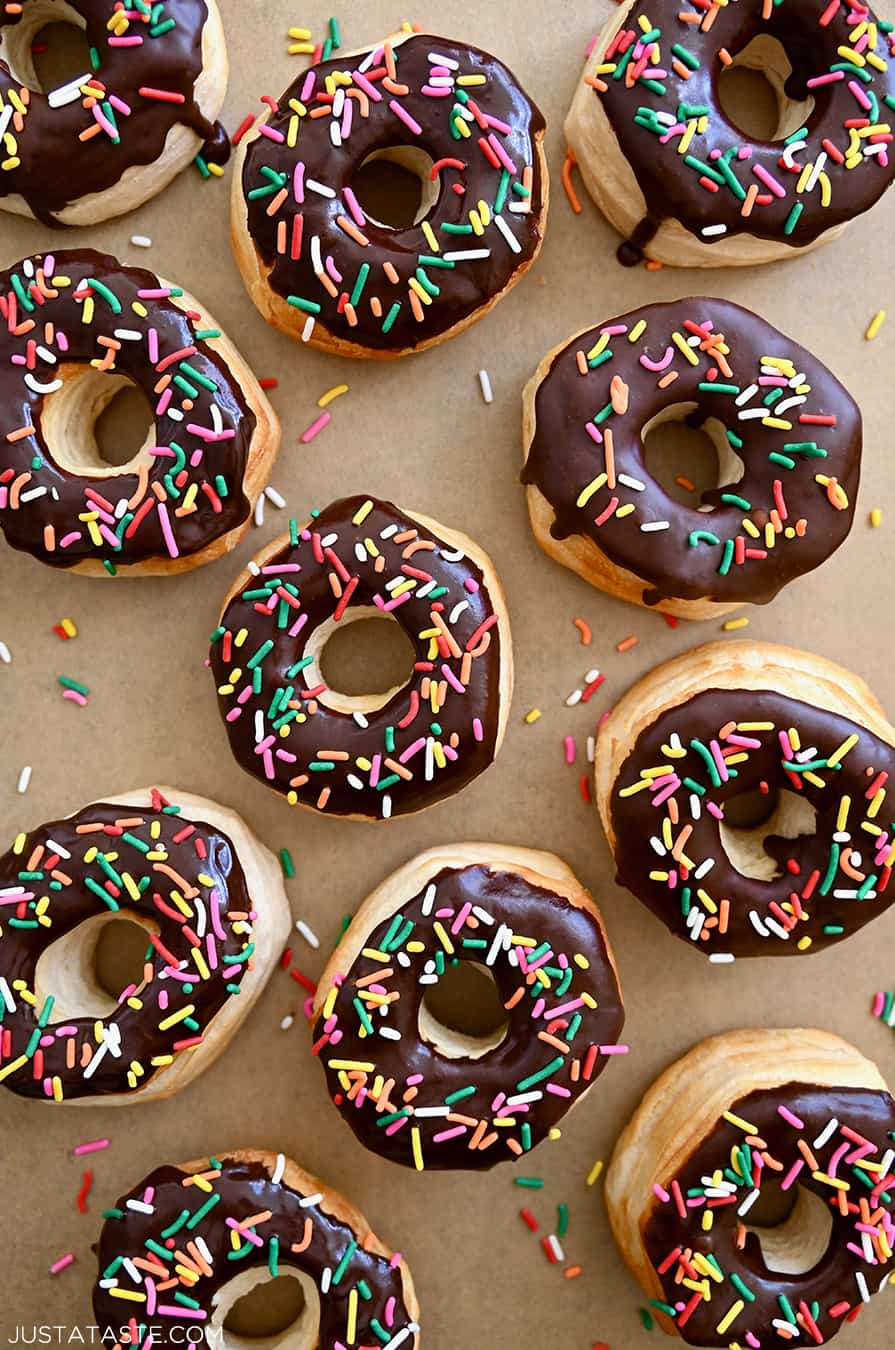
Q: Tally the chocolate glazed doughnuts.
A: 11